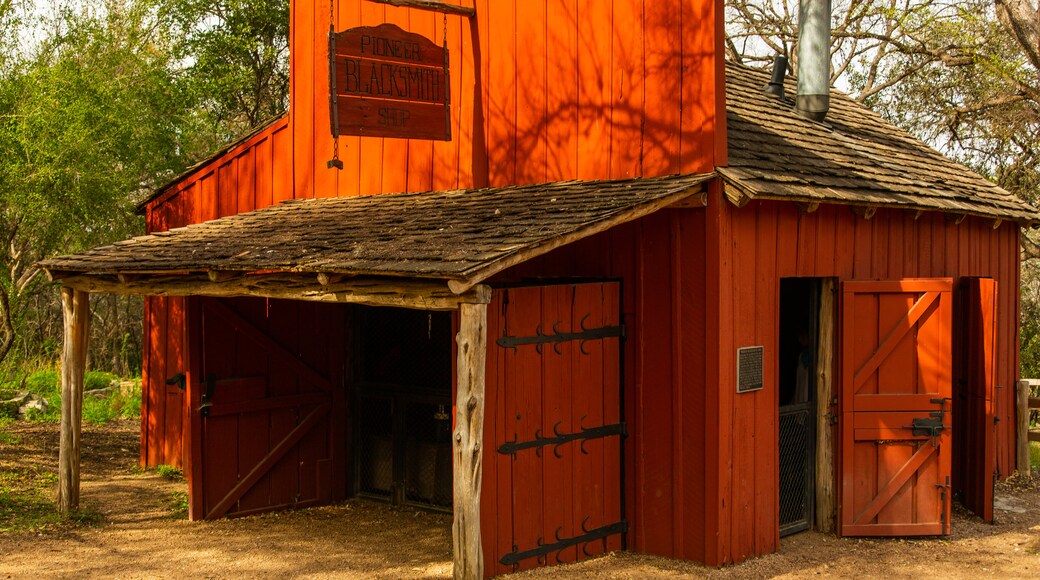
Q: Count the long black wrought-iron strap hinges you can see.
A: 3